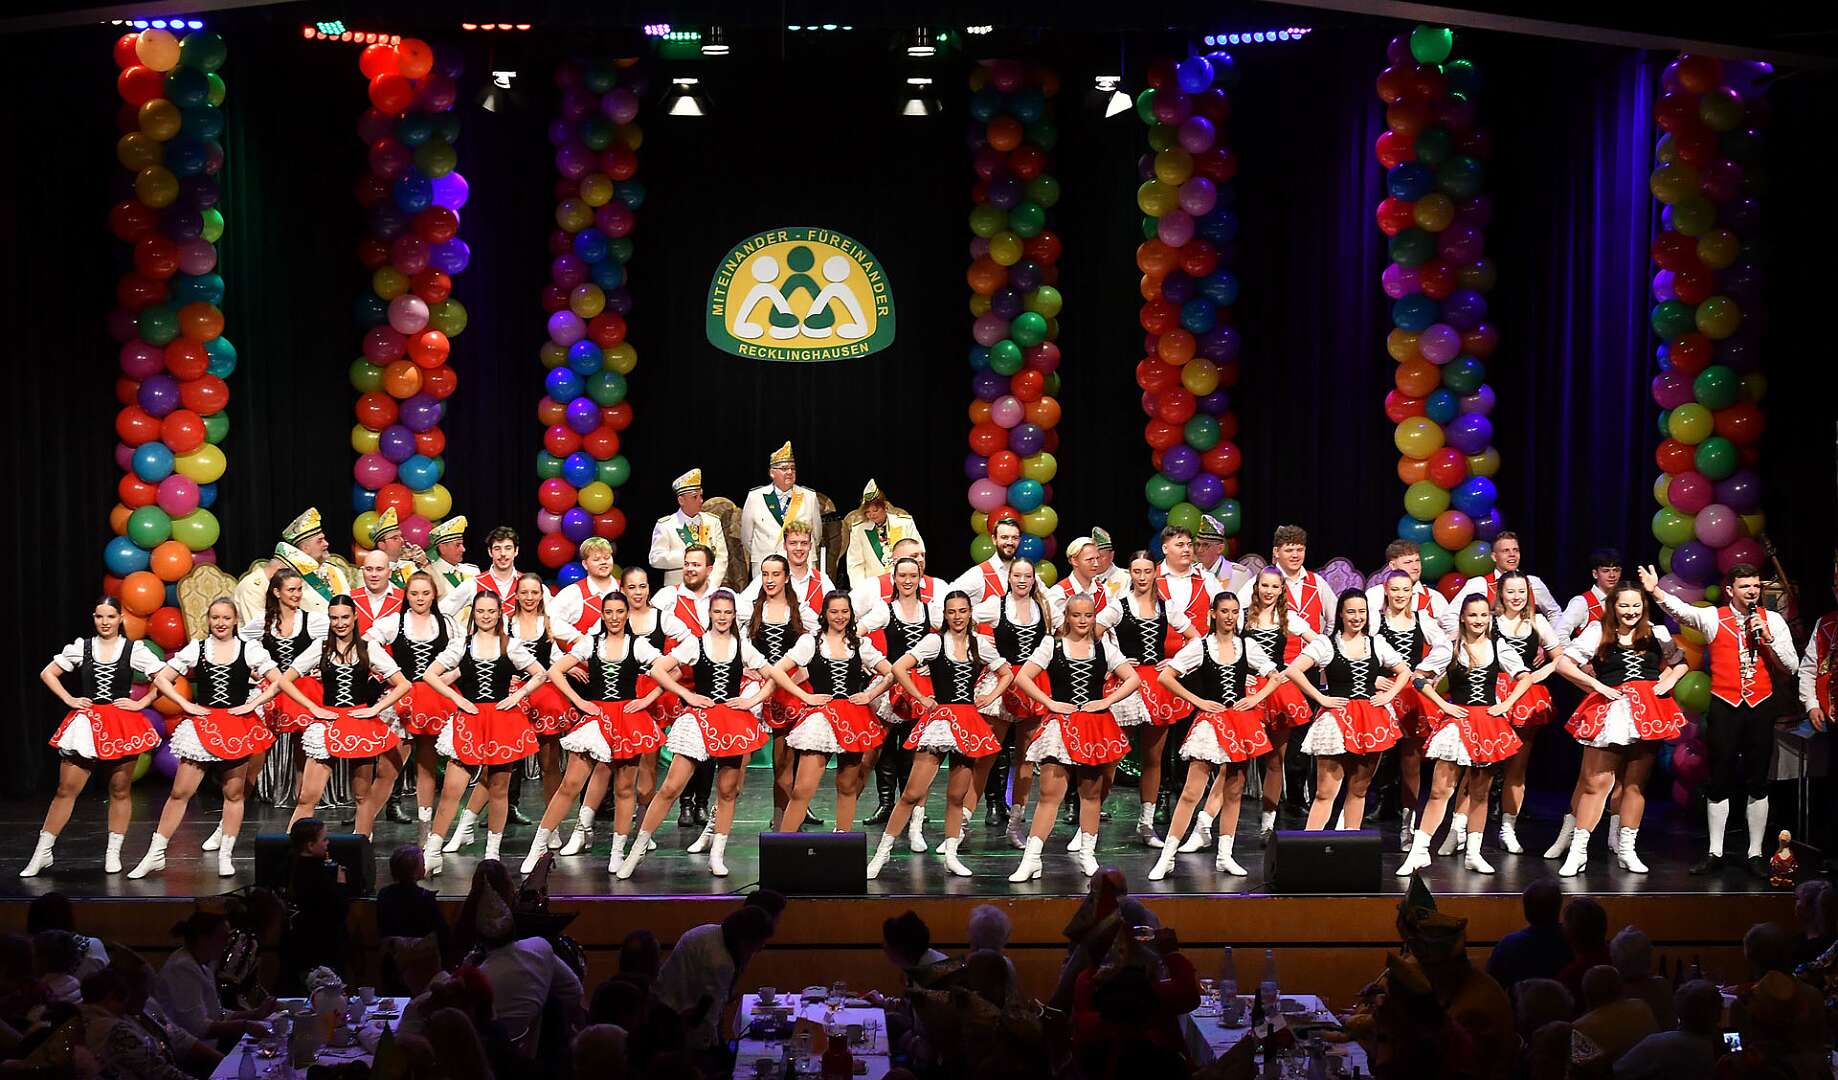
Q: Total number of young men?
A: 14